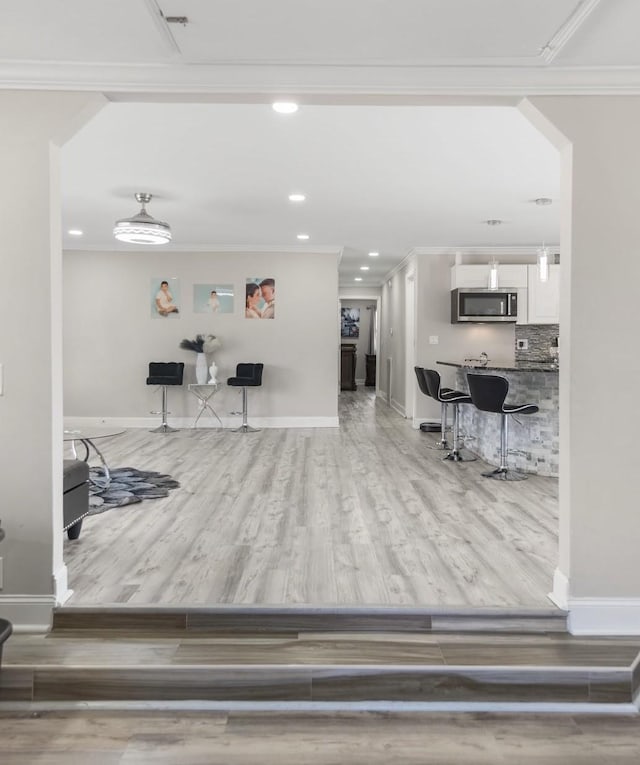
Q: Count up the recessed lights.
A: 7